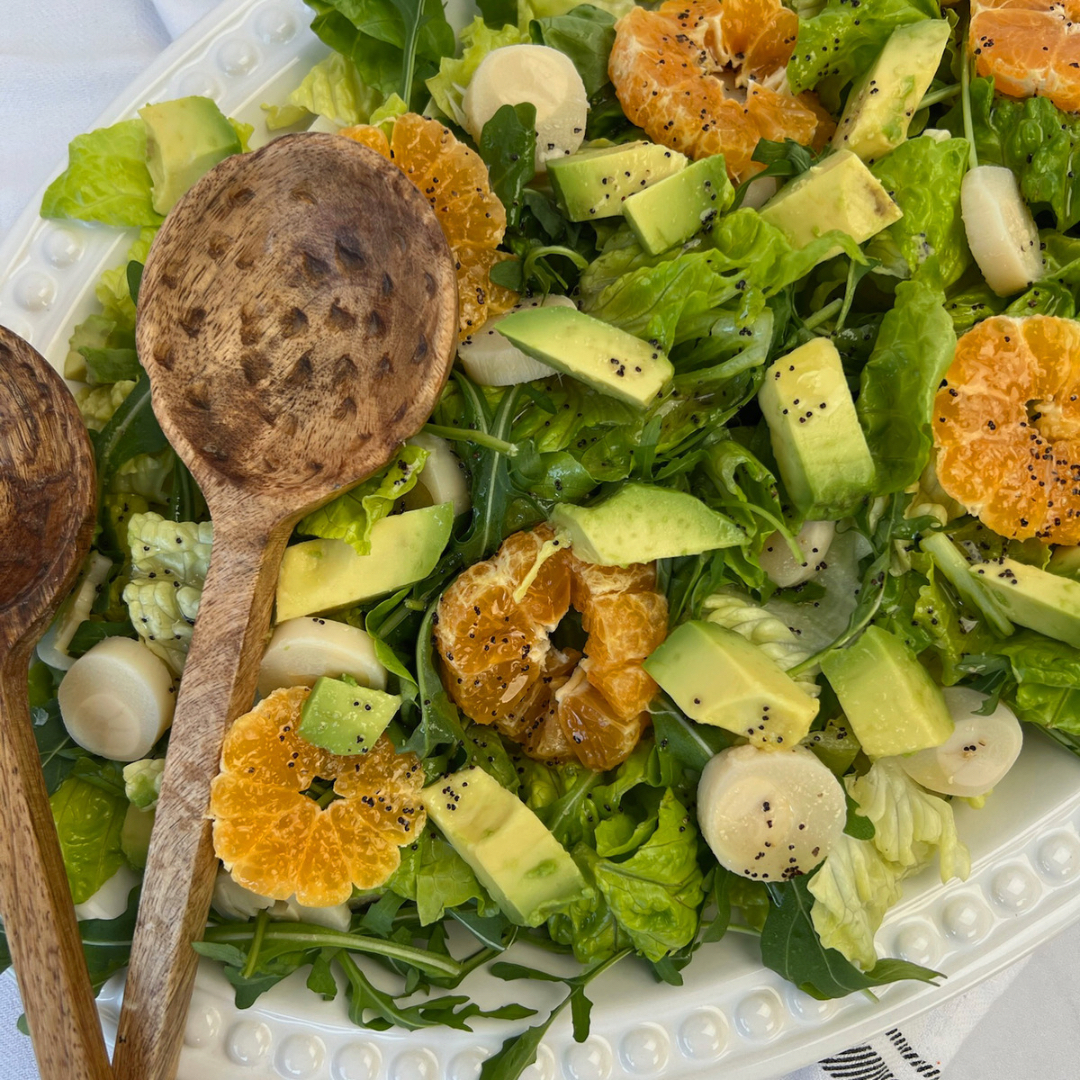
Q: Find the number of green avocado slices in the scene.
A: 14